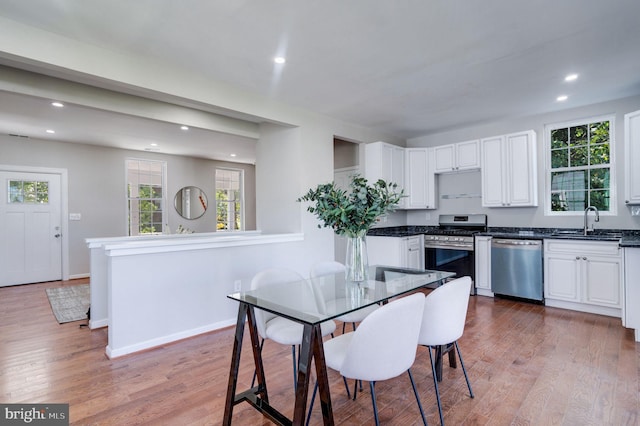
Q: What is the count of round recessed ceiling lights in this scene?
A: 8